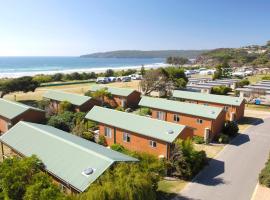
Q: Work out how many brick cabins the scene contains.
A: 7